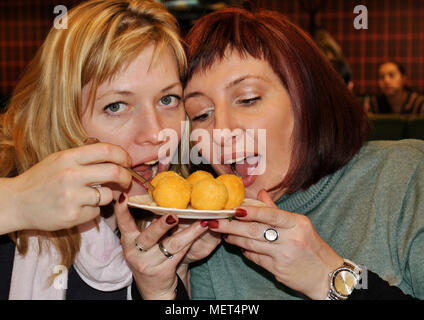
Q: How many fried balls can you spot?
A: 5